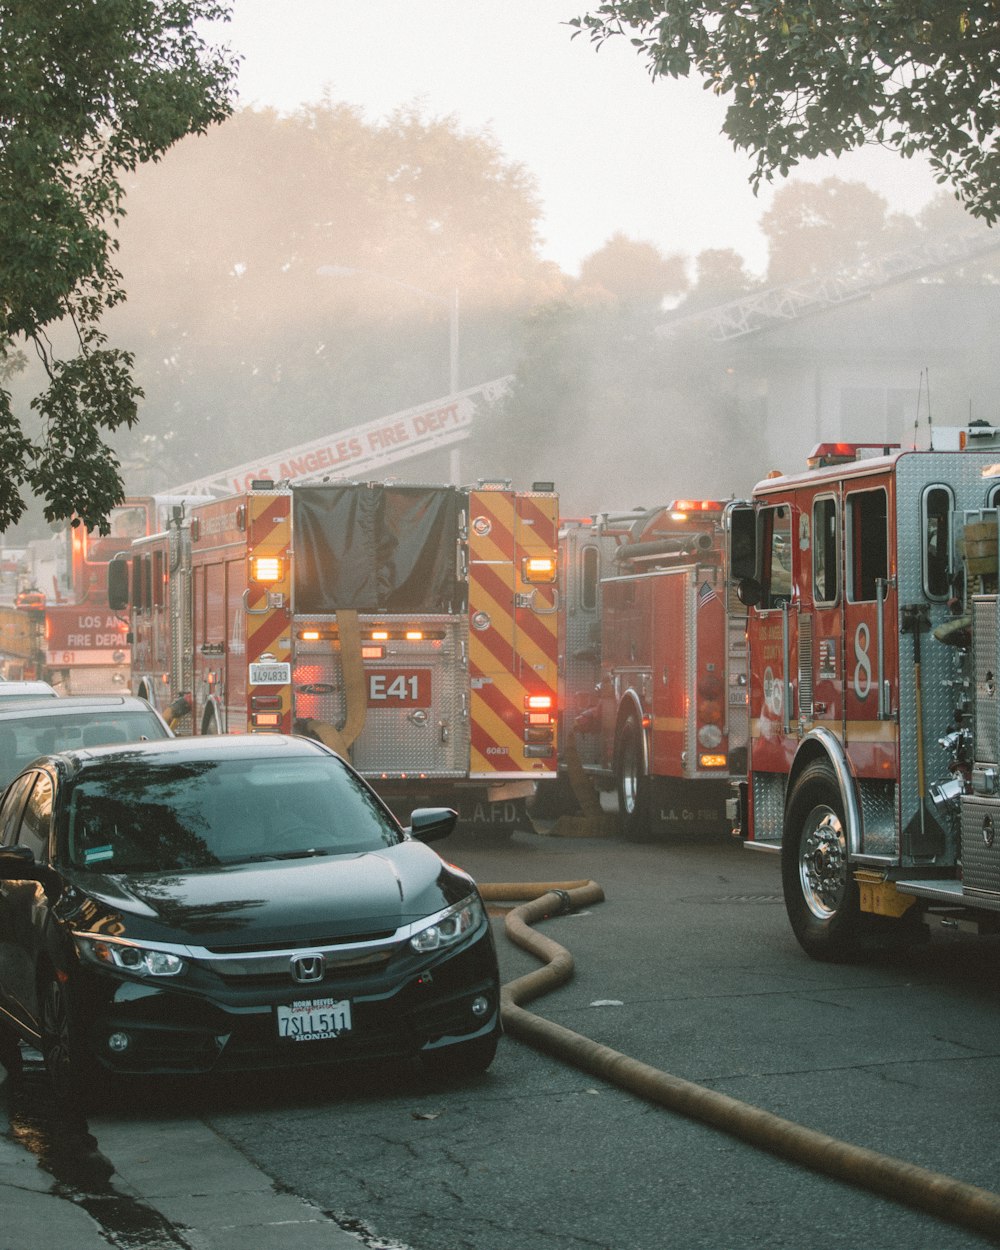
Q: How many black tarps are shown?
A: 1